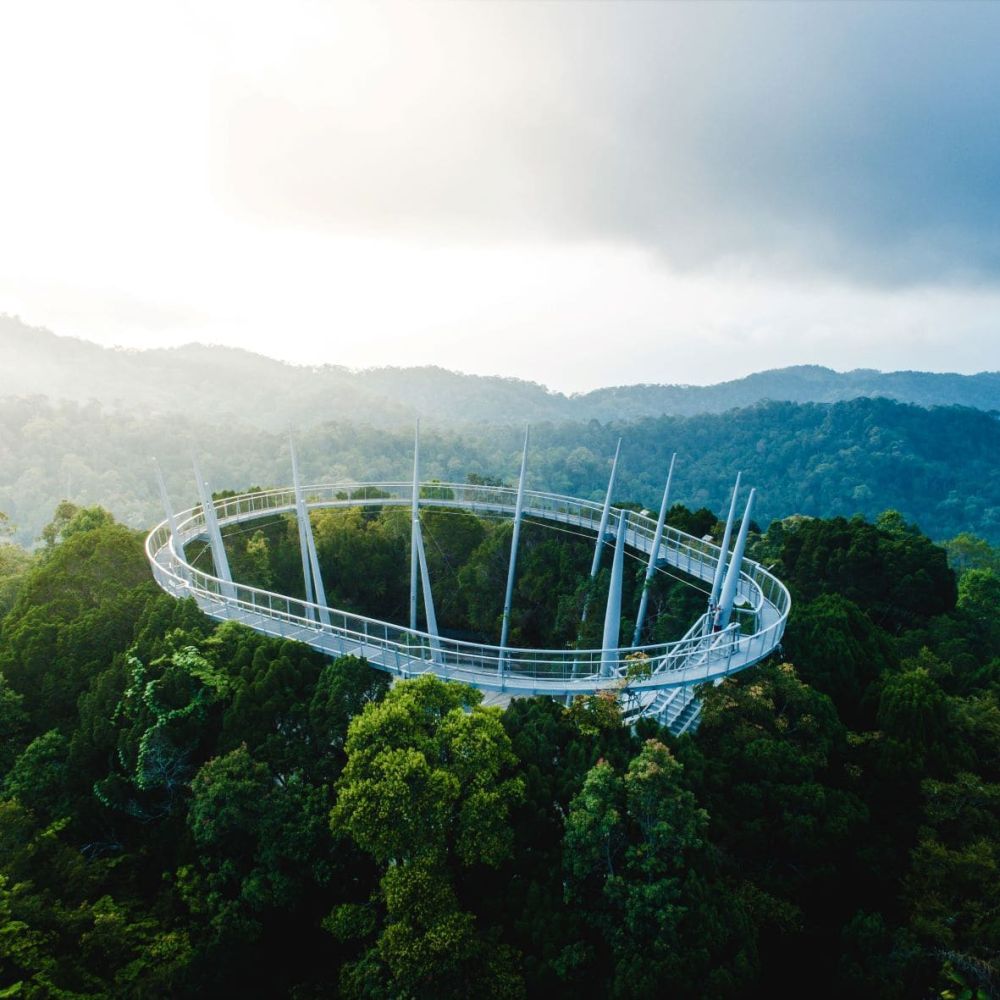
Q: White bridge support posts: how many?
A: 13